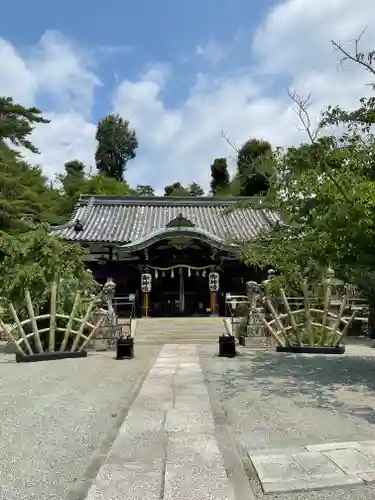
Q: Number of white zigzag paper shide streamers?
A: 4